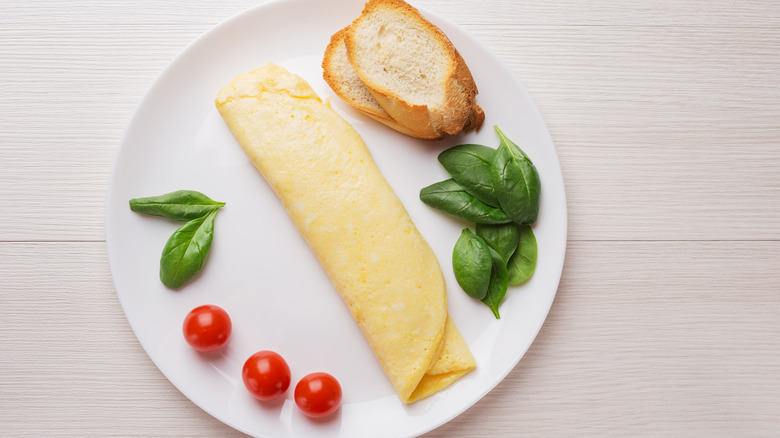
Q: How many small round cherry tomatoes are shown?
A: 3